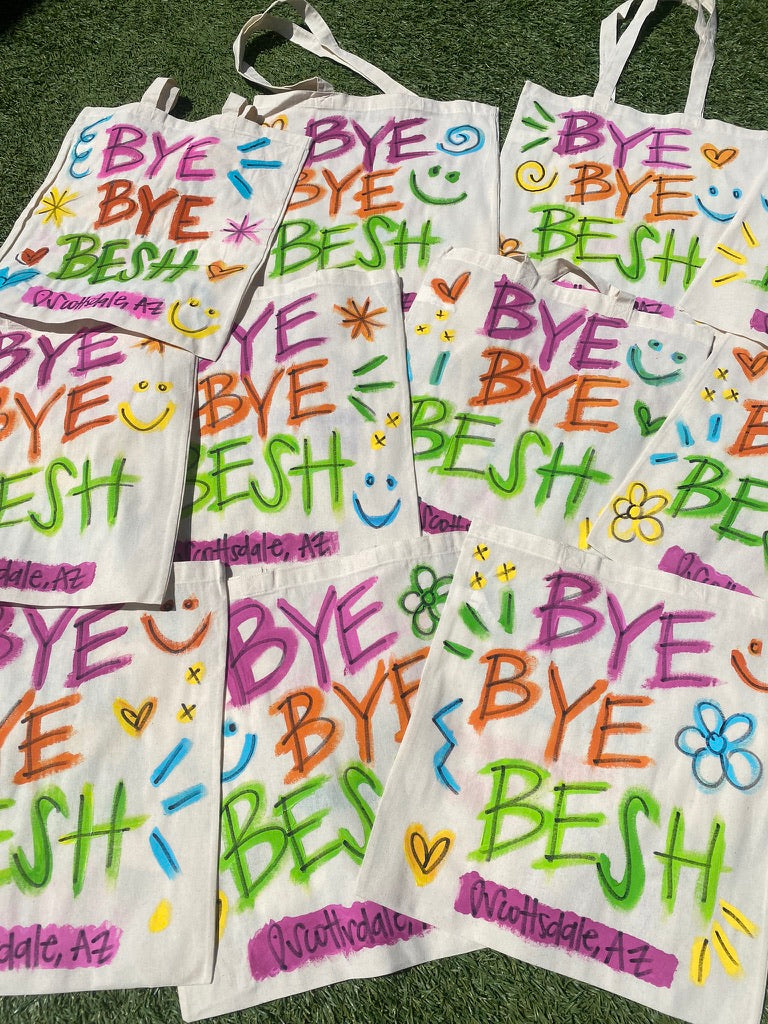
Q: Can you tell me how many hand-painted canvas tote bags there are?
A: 11